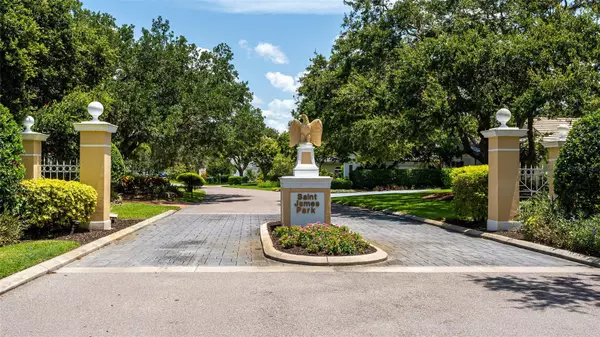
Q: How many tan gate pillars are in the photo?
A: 4